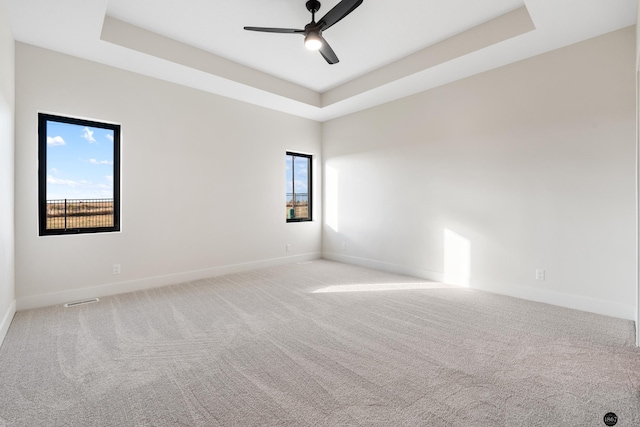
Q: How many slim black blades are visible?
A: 3